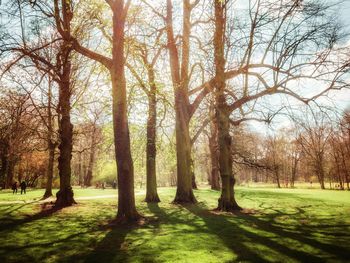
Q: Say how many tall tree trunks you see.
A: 5